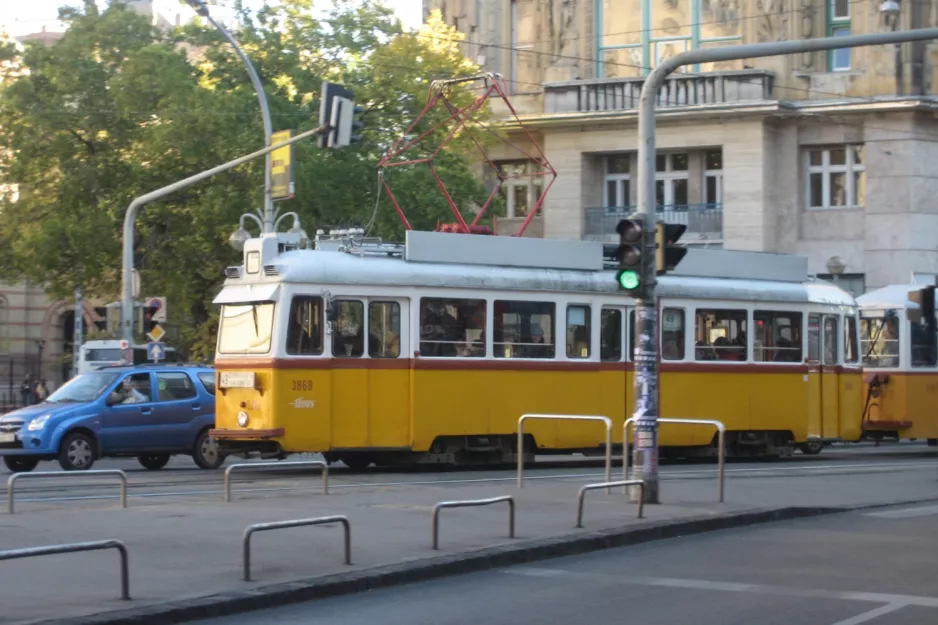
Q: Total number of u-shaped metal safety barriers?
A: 8